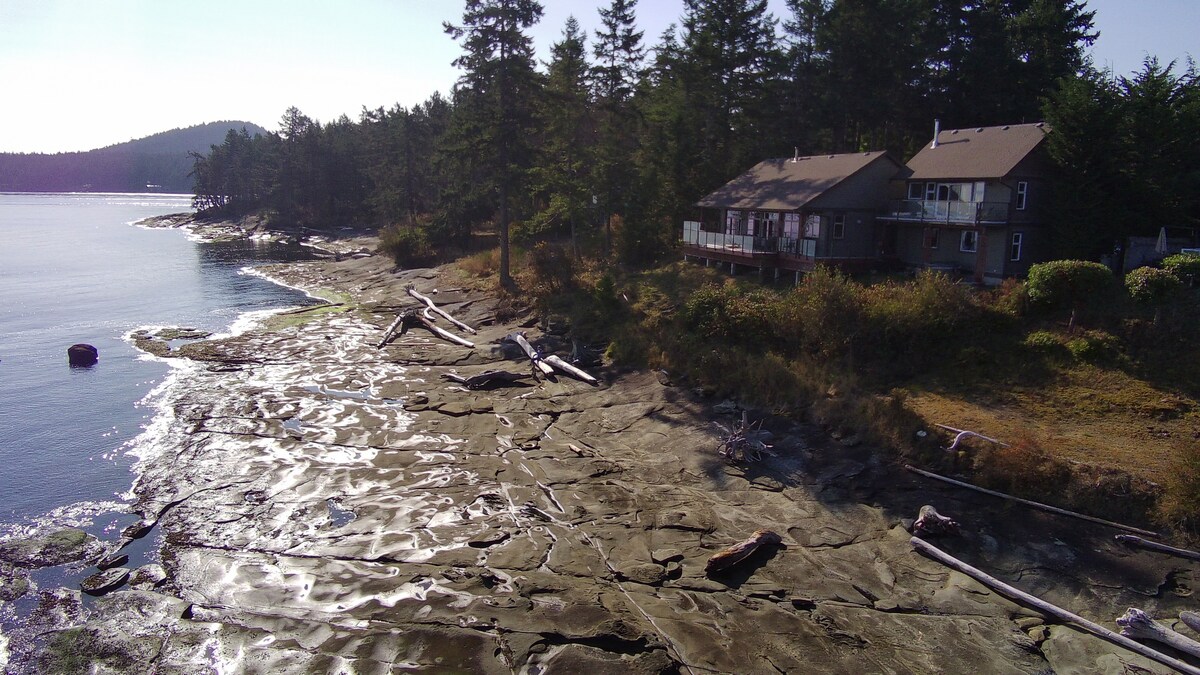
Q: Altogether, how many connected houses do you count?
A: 2